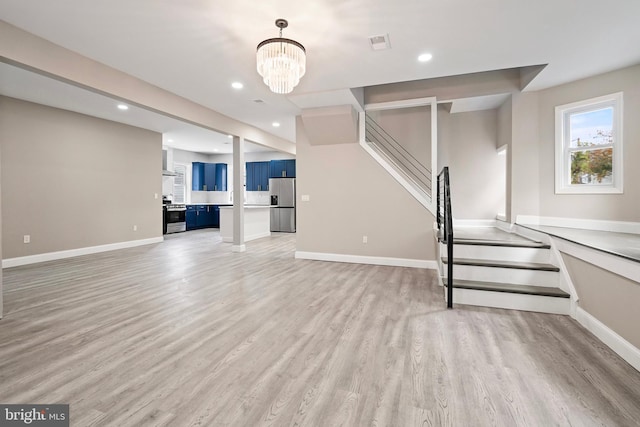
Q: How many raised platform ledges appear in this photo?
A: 1